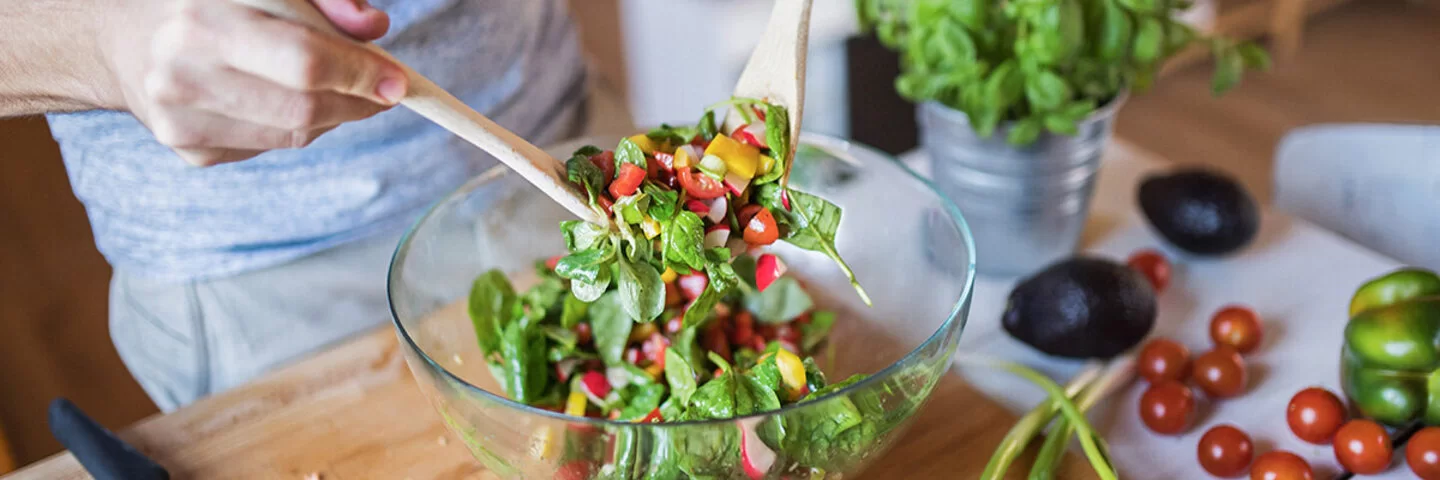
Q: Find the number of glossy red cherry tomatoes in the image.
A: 10